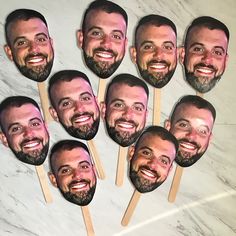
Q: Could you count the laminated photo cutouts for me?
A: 10